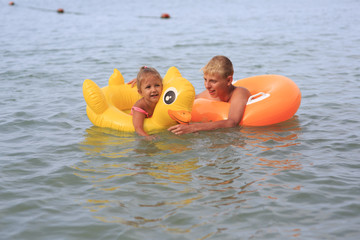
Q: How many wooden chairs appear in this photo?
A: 0